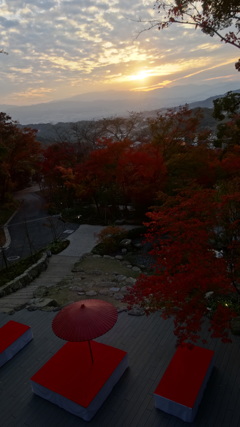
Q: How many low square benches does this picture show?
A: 3